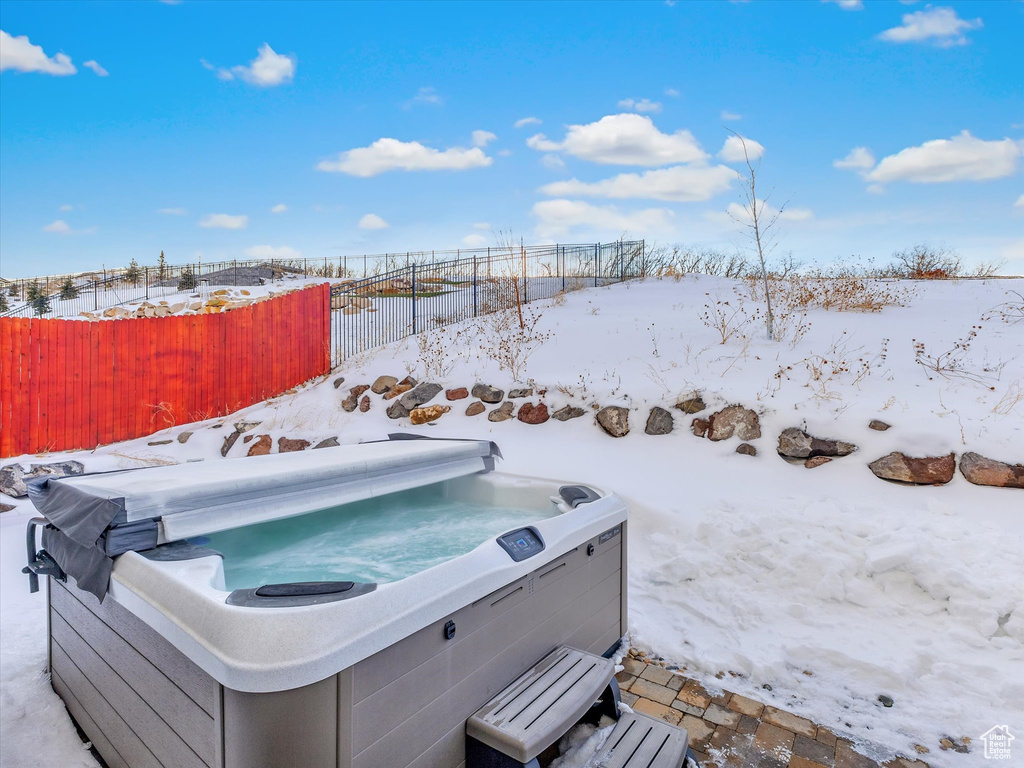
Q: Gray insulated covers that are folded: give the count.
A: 1